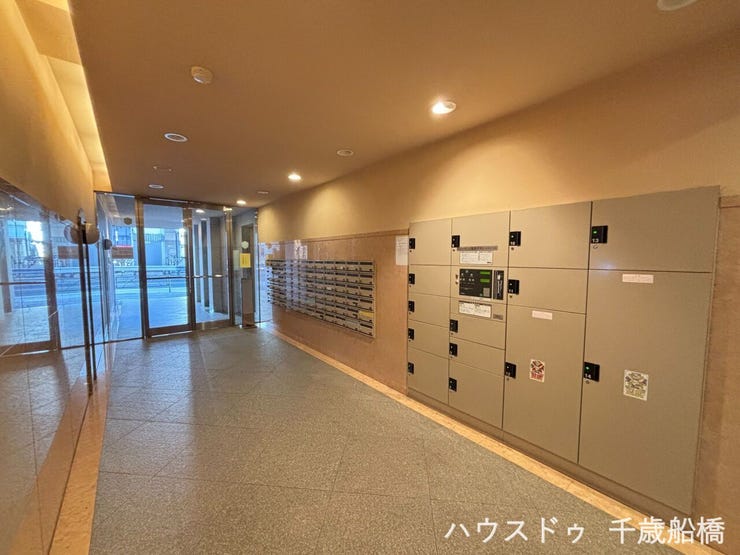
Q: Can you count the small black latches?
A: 14